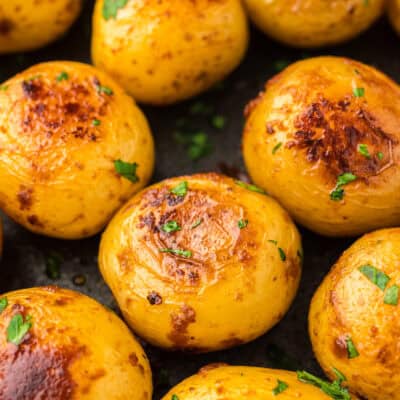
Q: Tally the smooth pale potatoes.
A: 0